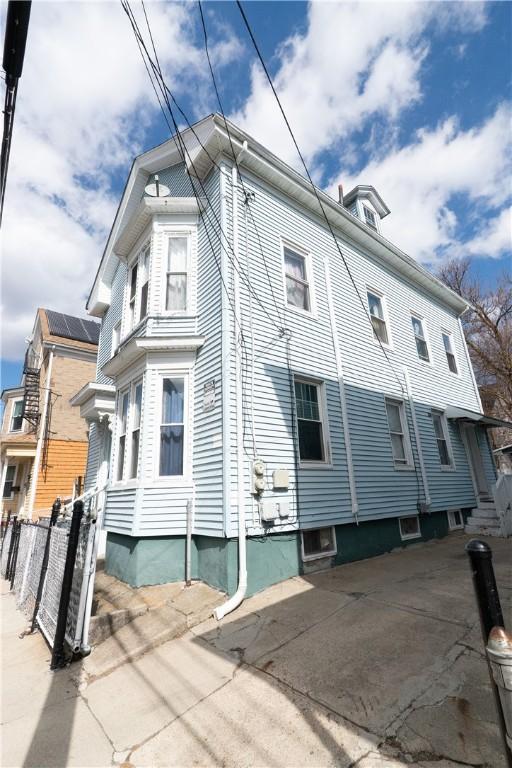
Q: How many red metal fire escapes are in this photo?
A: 0